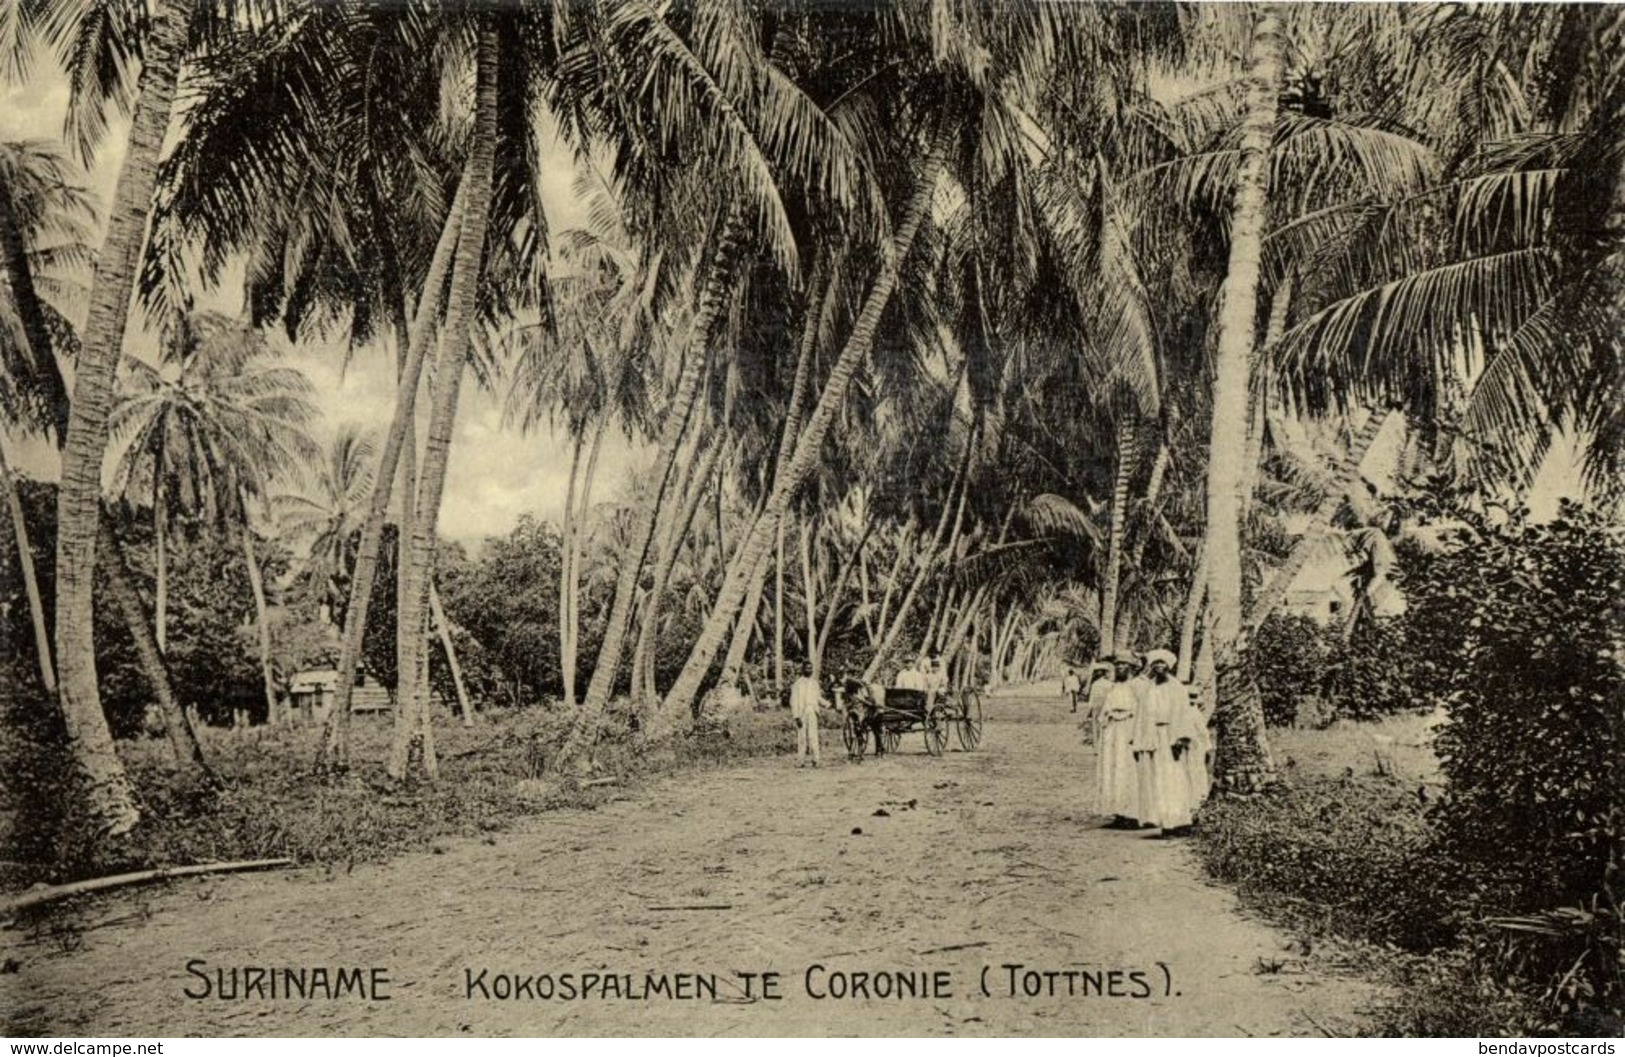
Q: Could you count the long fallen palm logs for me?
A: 1